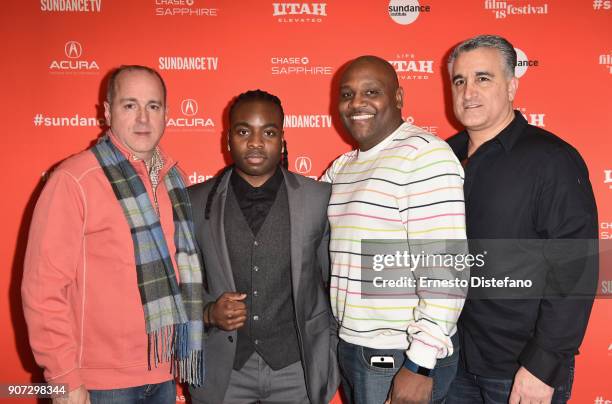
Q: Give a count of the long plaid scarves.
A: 1